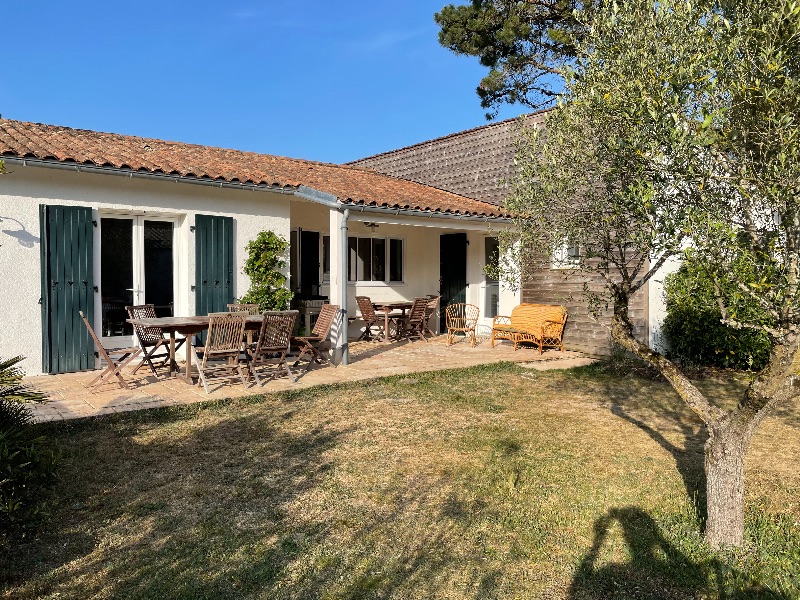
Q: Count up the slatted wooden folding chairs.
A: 9